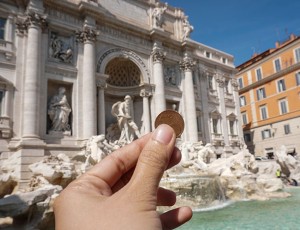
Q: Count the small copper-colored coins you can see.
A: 1